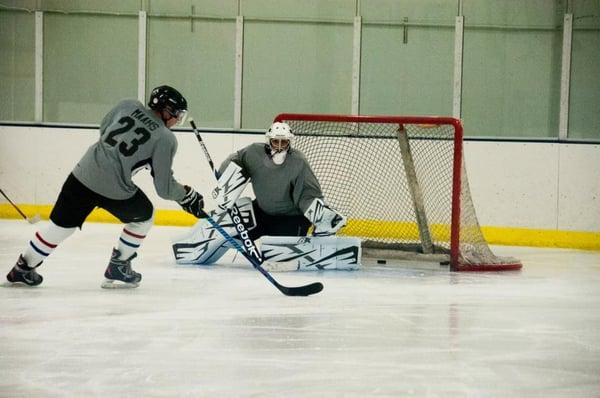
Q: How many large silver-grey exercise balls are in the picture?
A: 0